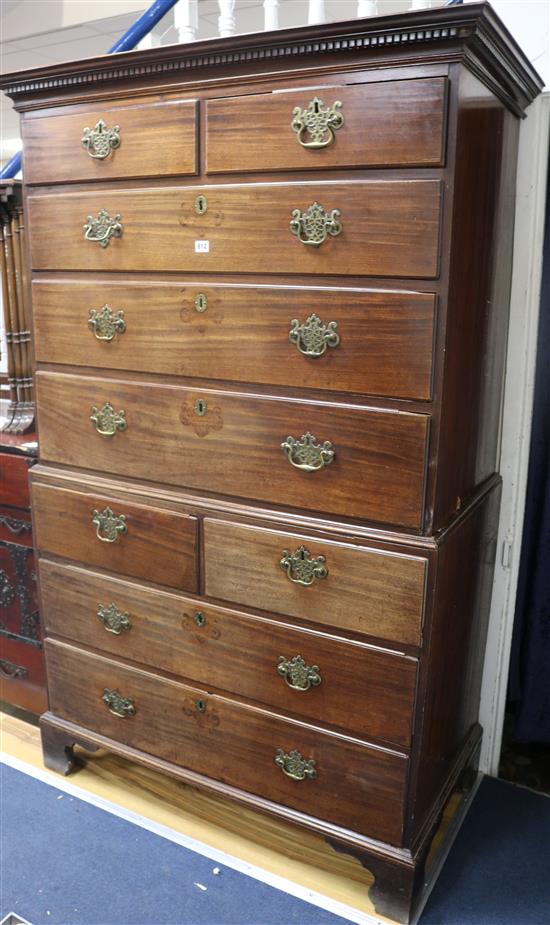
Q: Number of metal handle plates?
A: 14